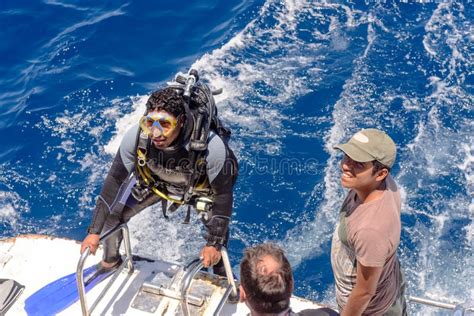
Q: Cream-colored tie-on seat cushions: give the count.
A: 0